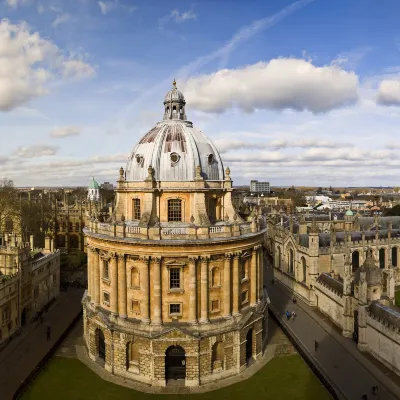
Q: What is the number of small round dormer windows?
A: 3